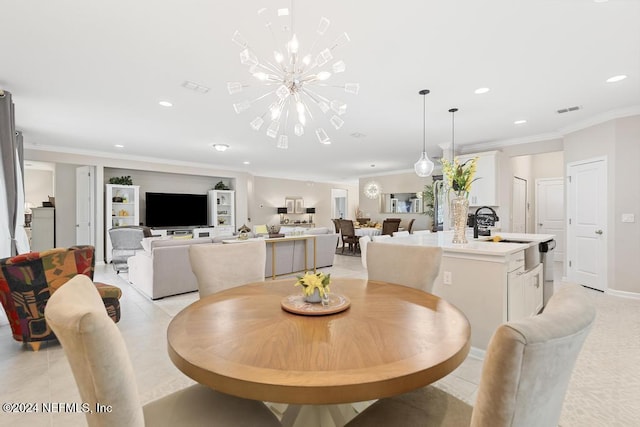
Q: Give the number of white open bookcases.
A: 2